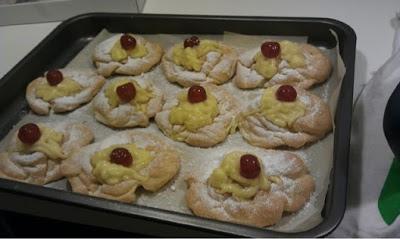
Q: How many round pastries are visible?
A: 10